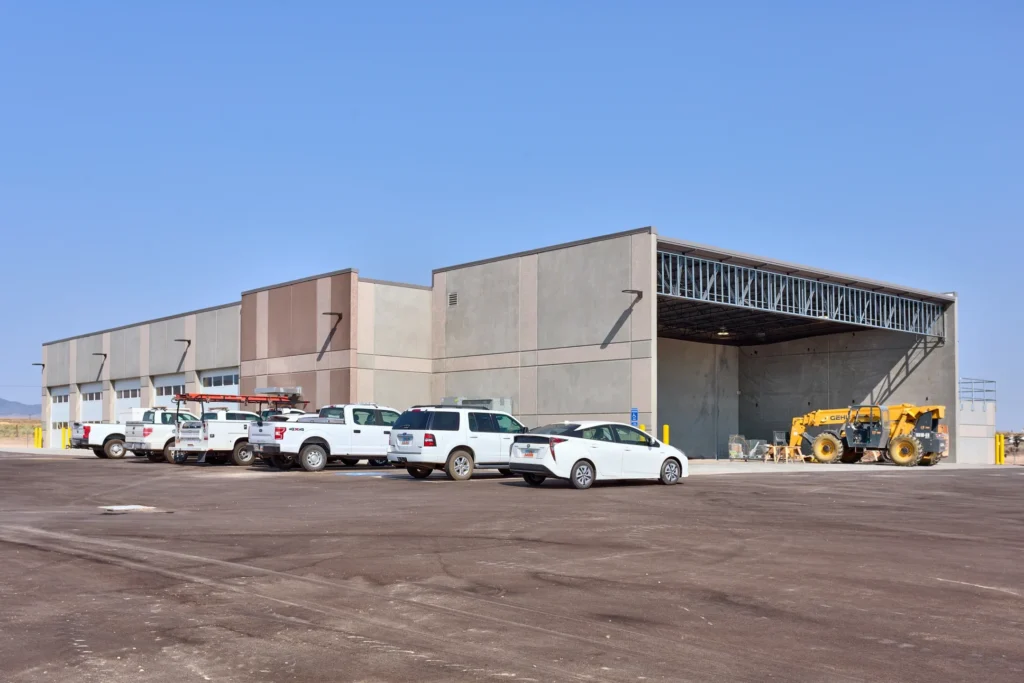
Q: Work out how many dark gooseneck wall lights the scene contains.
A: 5